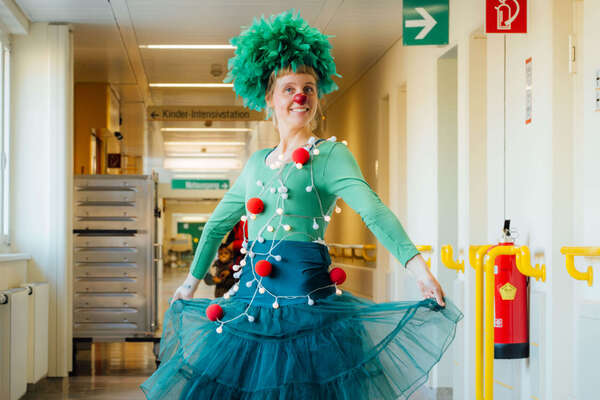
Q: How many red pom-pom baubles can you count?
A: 5